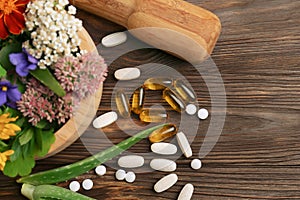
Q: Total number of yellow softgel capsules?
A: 7